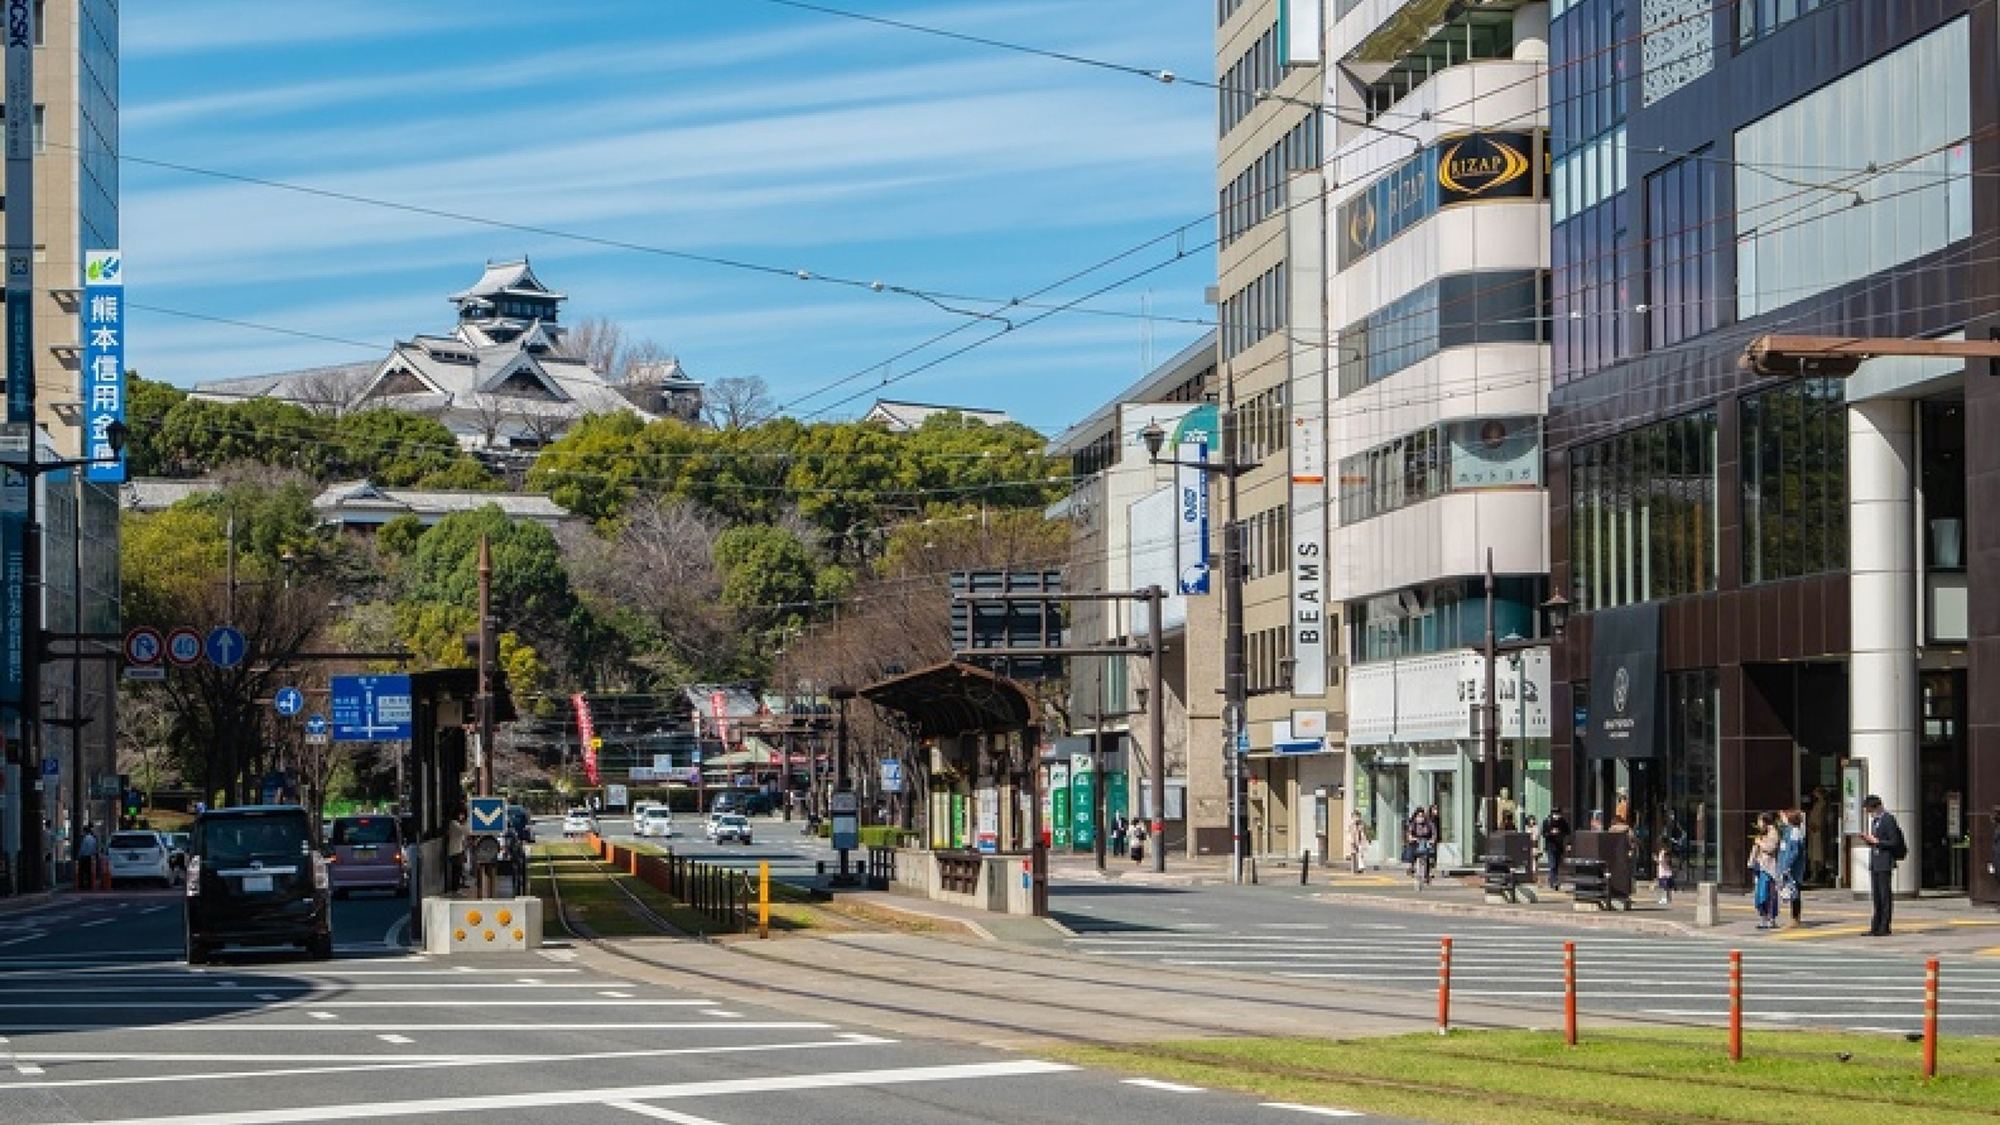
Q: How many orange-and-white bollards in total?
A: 4